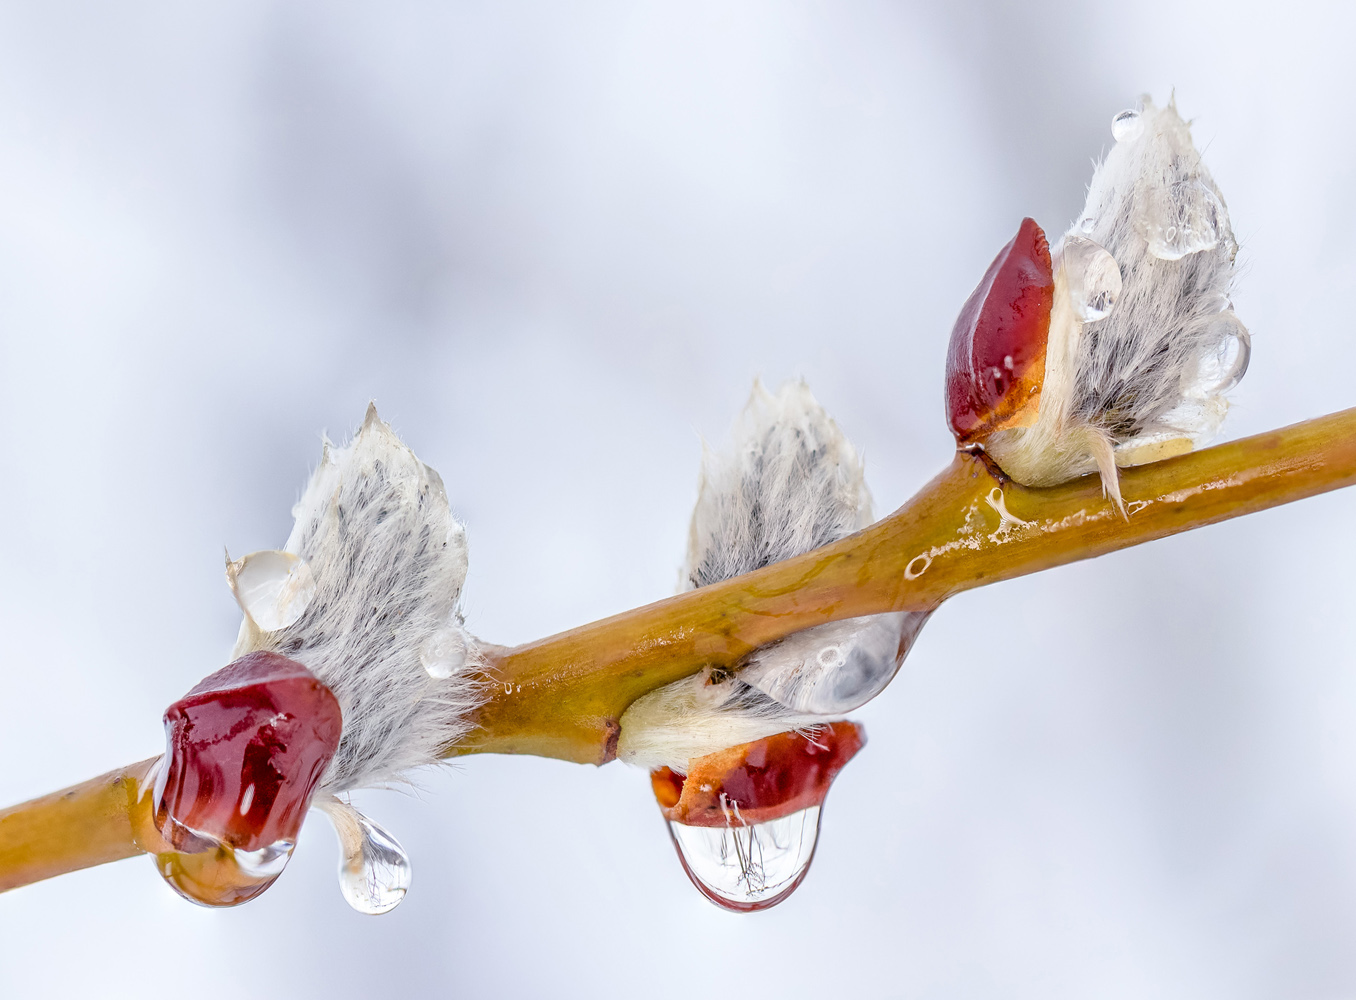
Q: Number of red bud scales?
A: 3